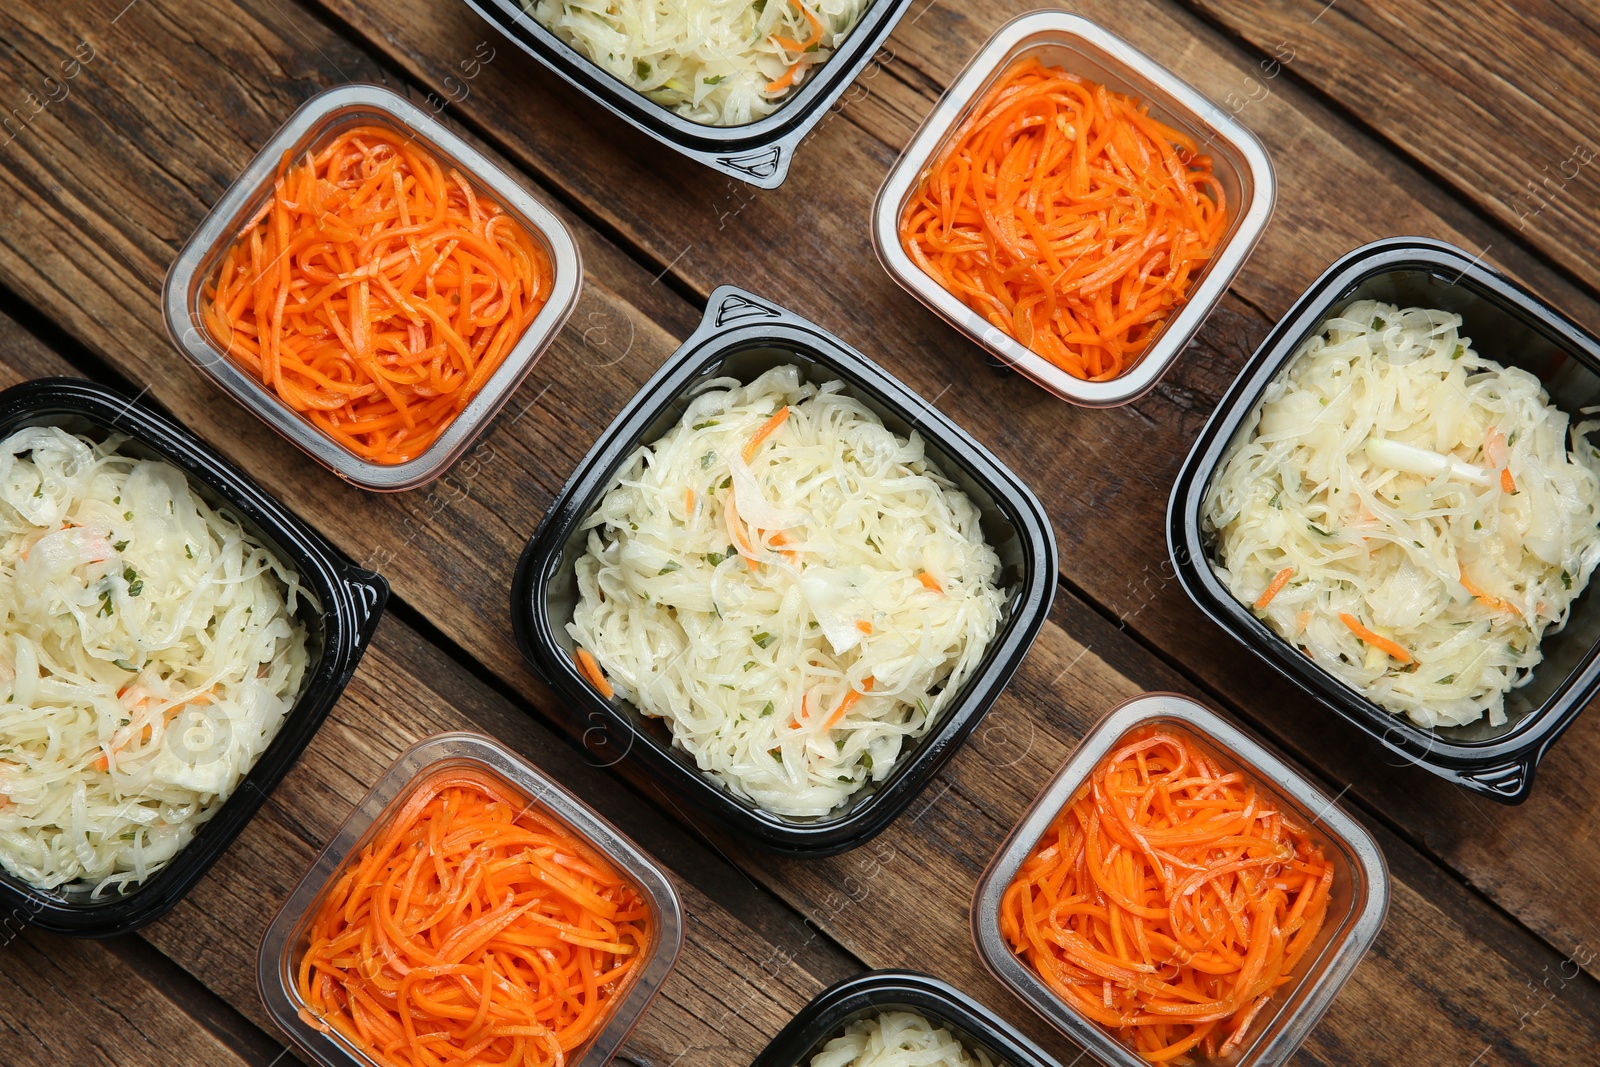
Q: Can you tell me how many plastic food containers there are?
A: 9